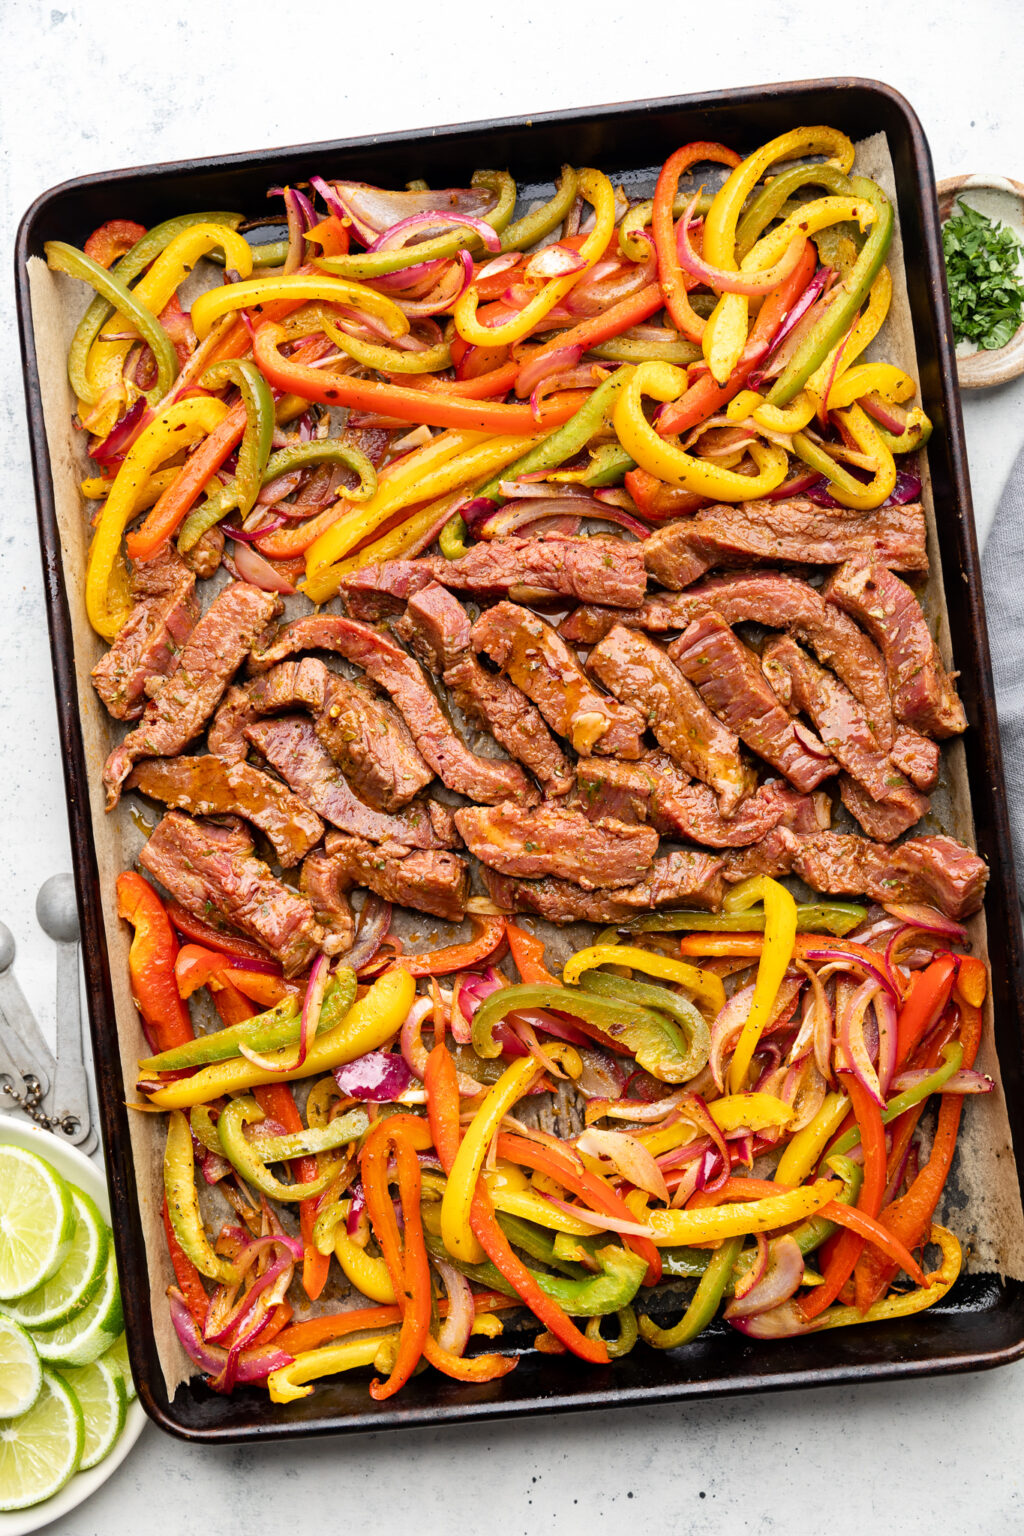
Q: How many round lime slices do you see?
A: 7